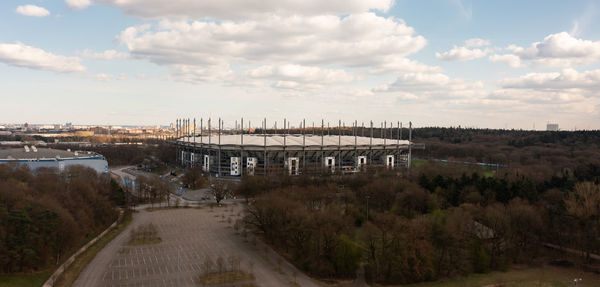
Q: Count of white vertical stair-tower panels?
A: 9